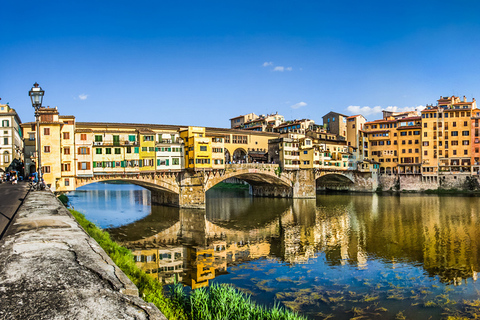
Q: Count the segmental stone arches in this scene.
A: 3